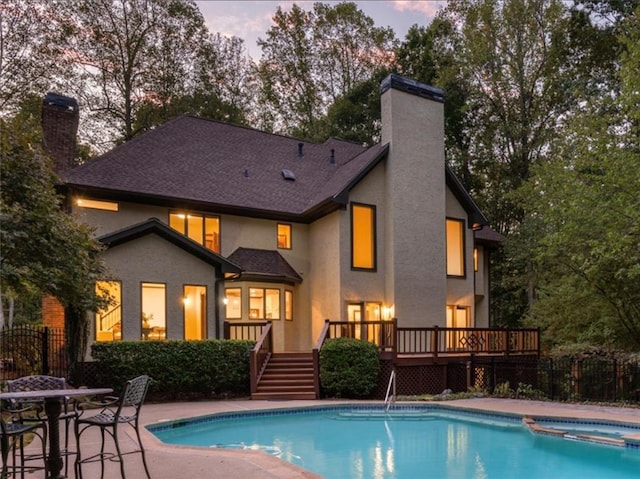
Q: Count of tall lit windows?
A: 5